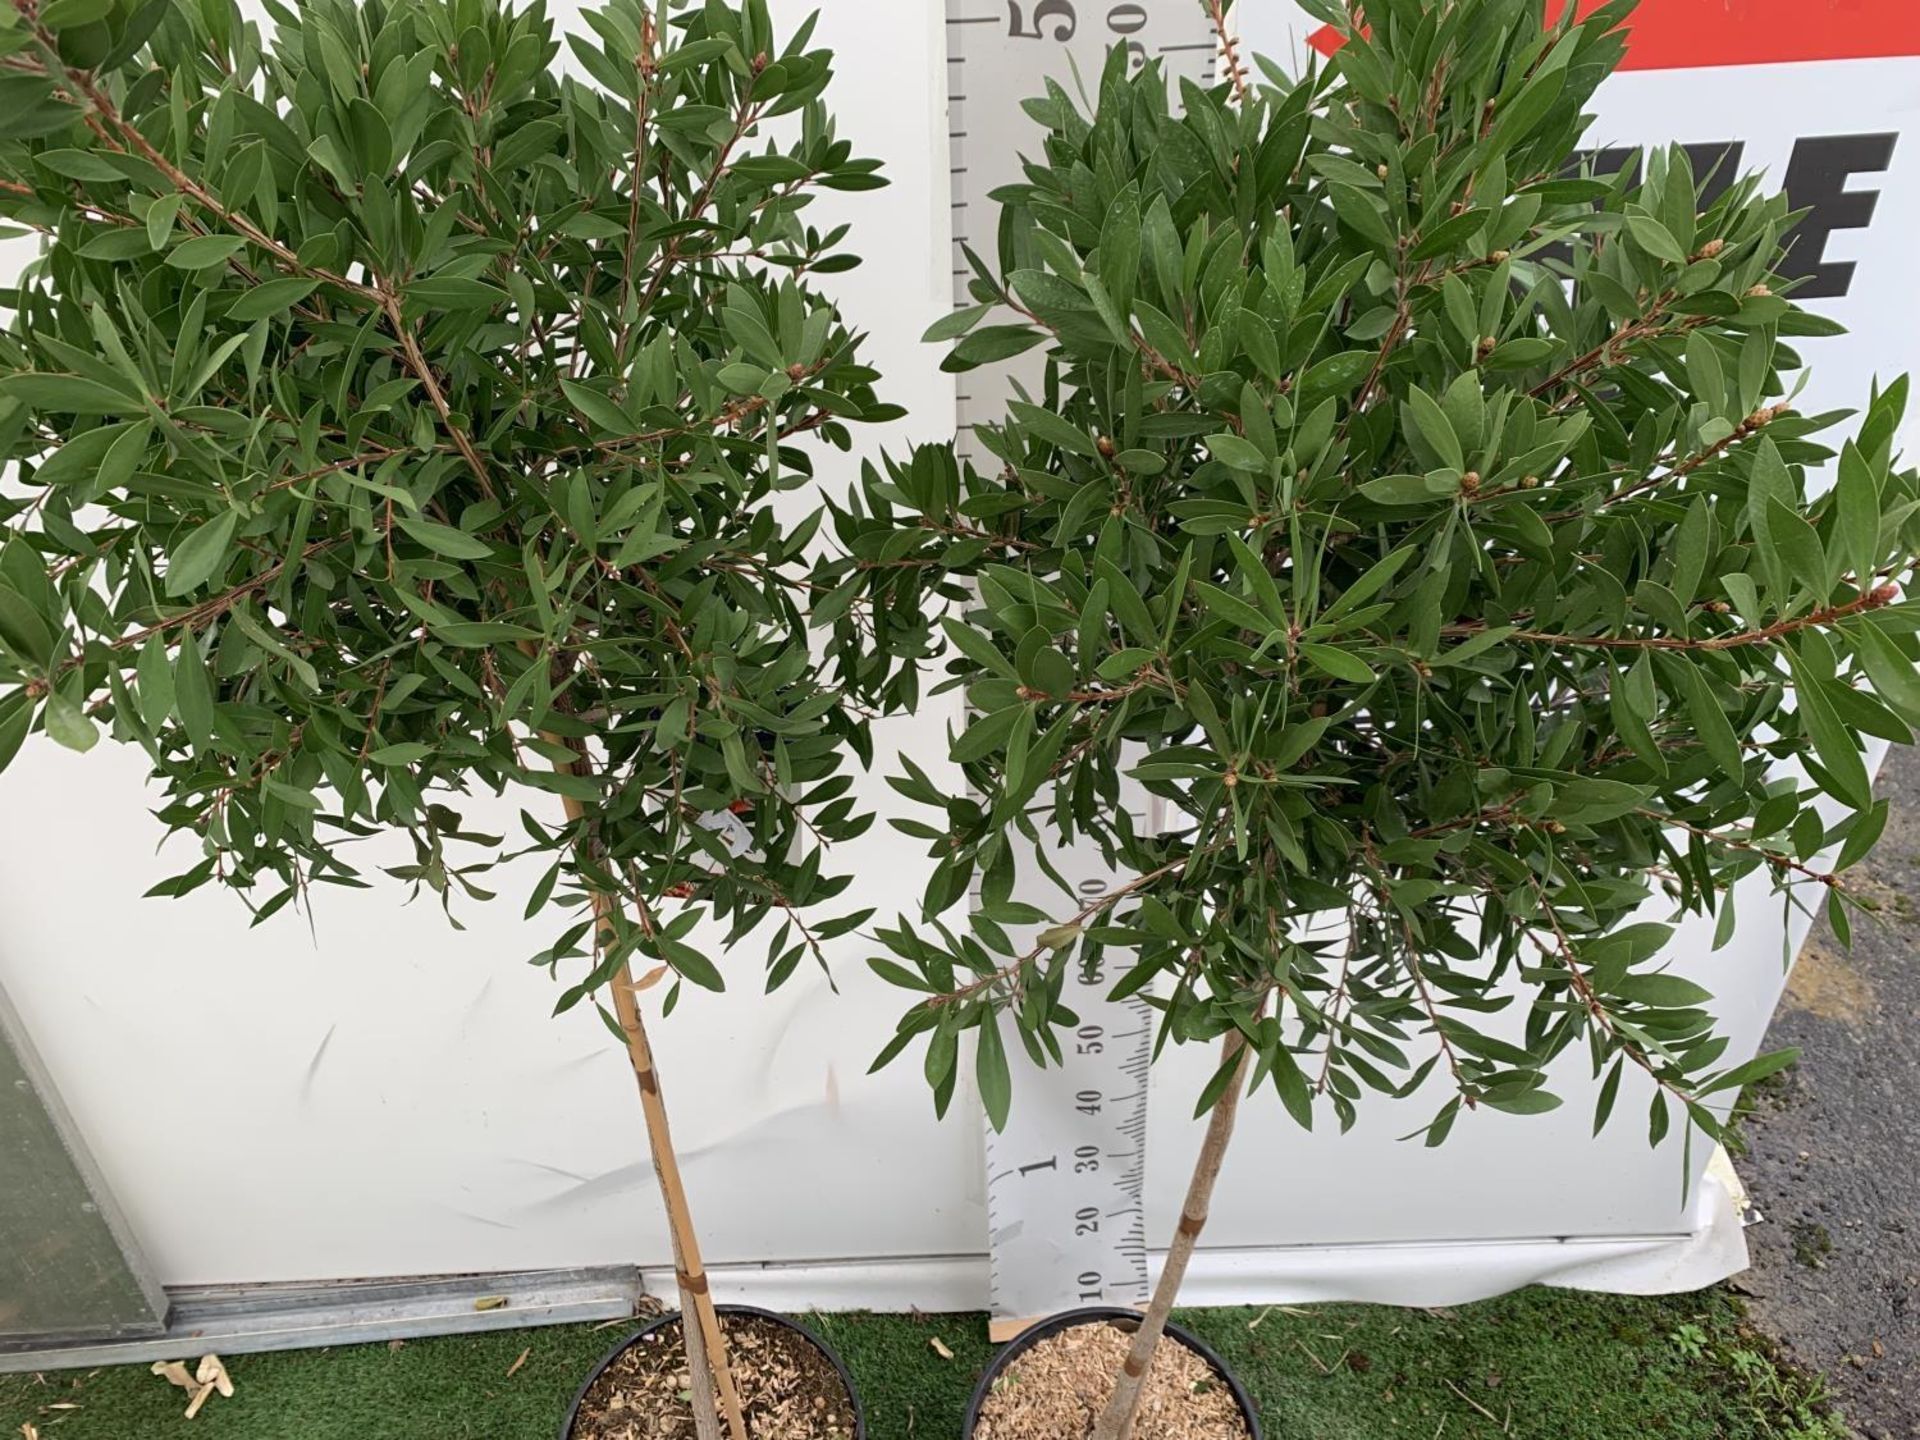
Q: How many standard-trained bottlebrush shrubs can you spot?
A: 2